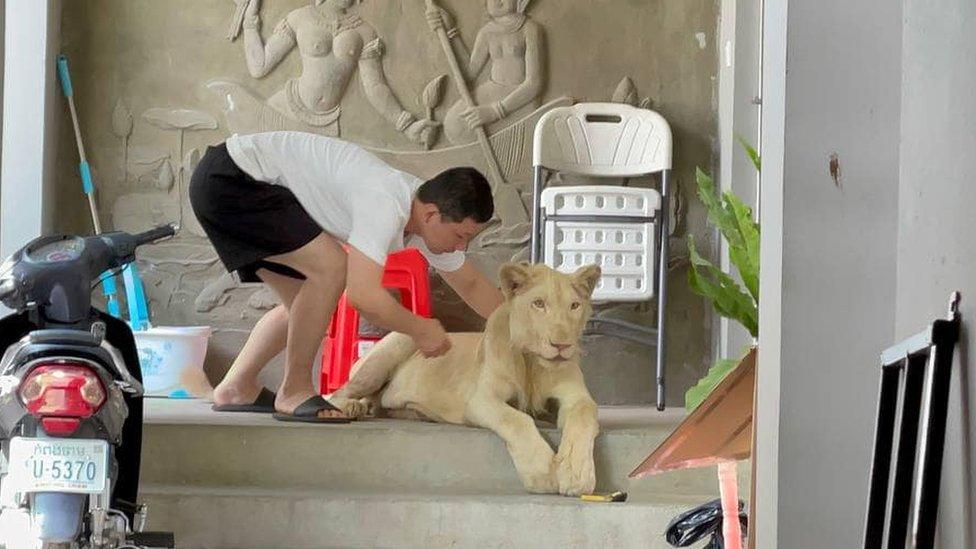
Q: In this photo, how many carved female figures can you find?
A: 2